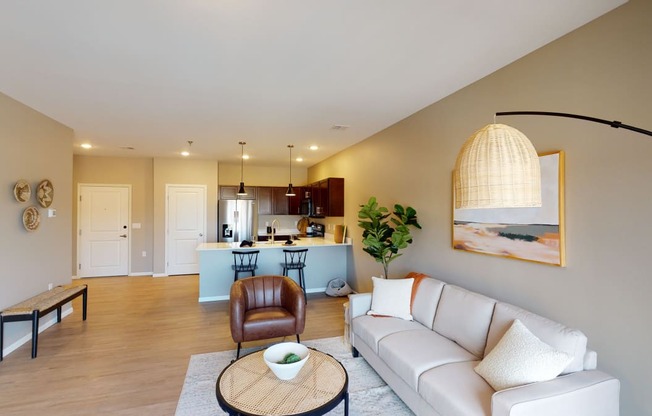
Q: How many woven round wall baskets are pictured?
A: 3